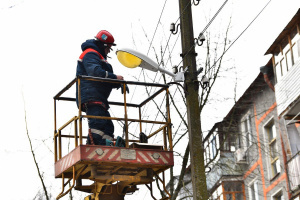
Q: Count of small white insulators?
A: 4